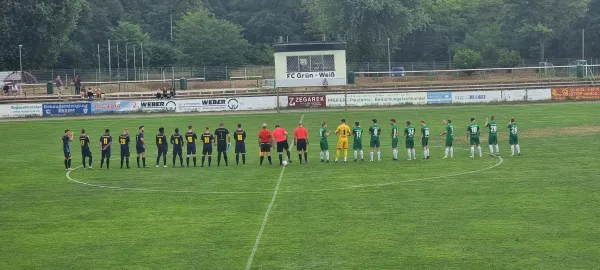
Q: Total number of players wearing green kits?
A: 10